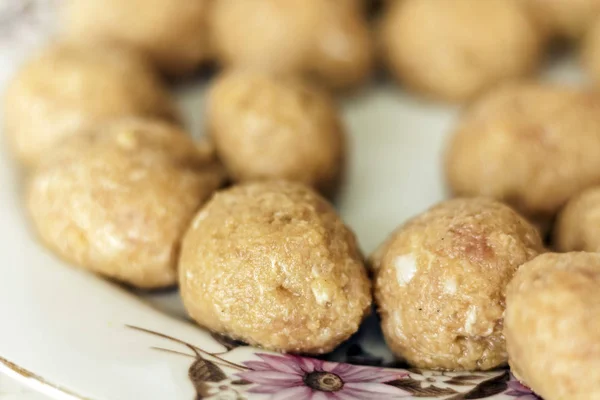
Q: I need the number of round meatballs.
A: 13